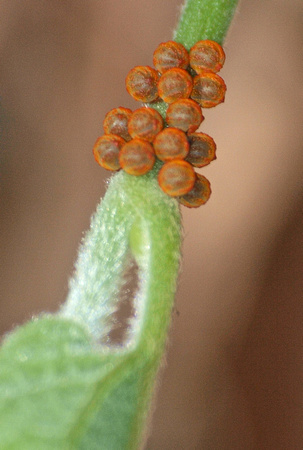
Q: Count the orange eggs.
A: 14